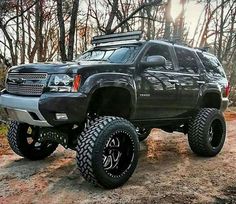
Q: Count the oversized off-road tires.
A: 4